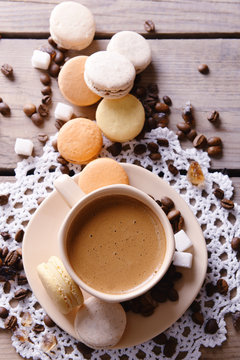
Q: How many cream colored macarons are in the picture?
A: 4